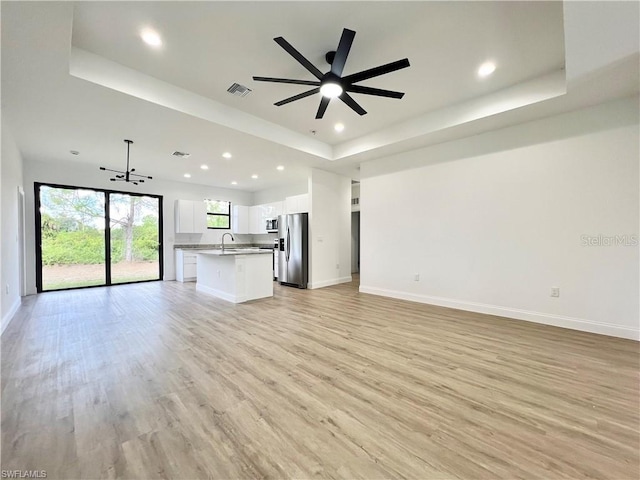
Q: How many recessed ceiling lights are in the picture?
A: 9